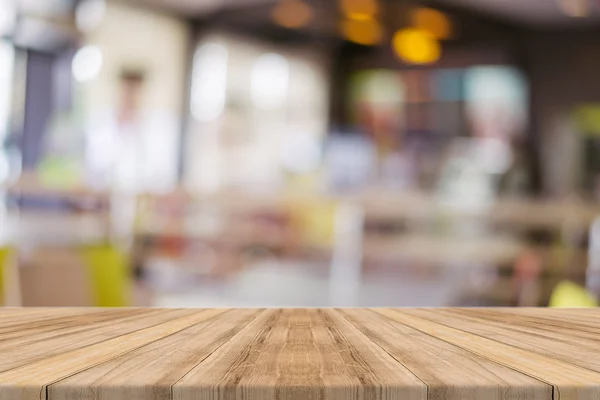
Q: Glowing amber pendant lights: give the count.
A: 5